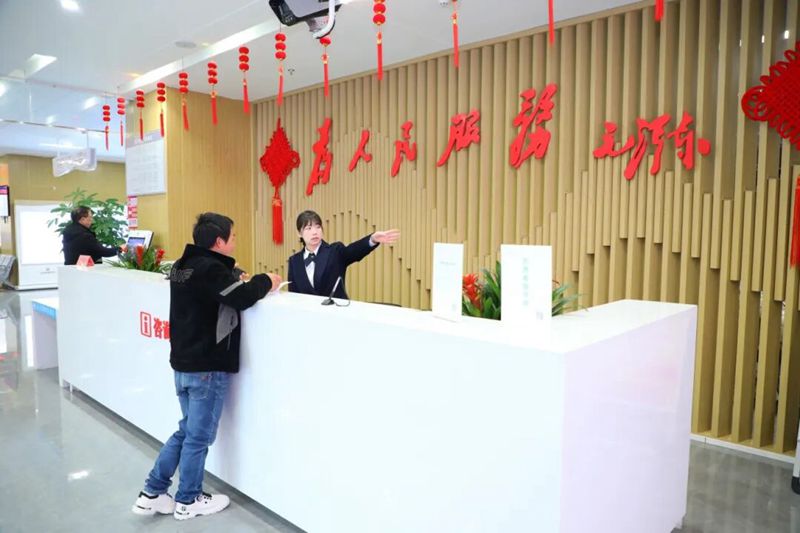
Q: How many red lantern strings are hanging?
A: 13